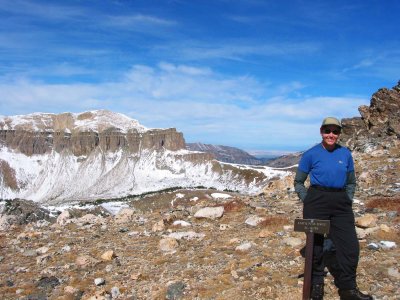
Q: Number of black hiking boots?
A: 2